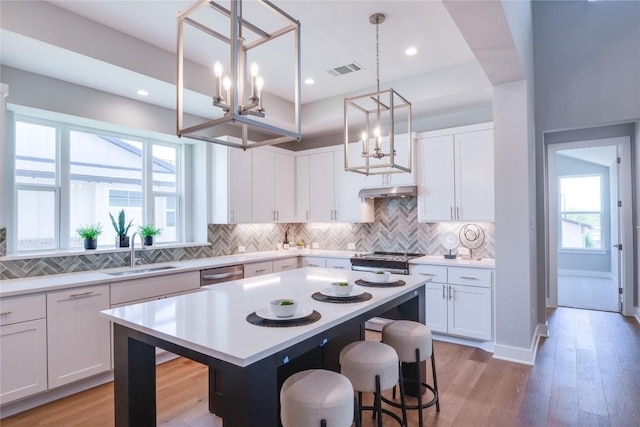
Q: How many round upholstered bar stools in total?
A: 3